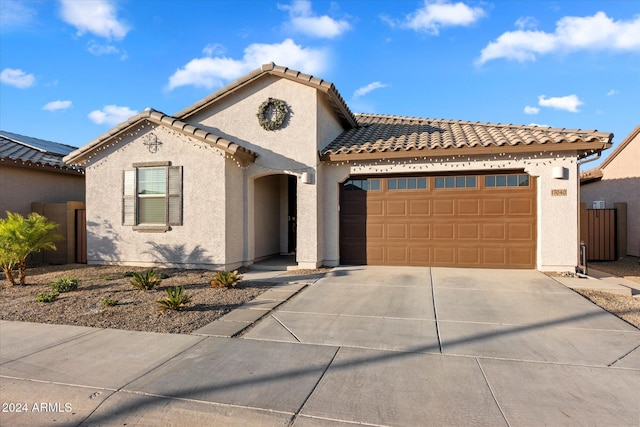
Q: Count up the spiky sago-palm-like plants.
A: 3